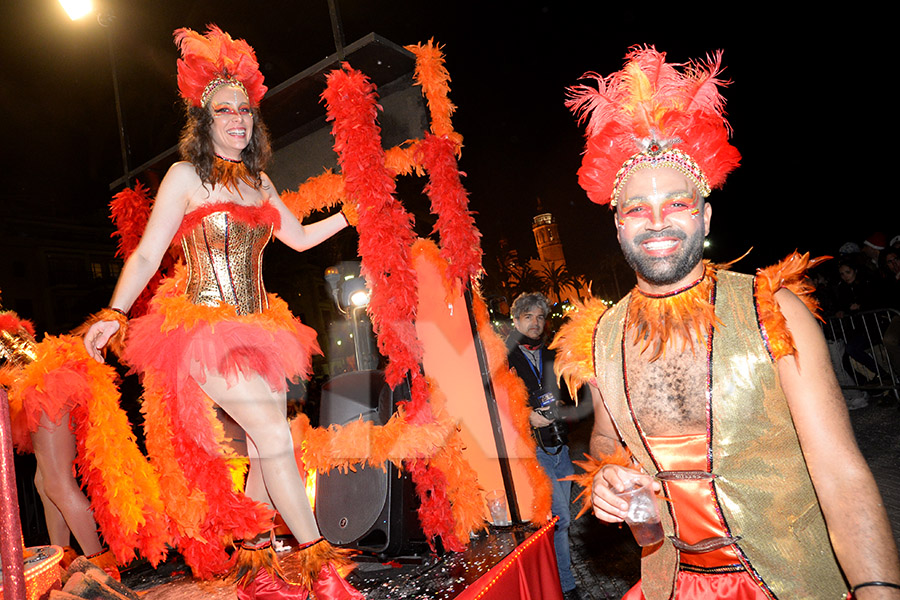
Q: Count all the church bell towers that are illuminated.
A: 1